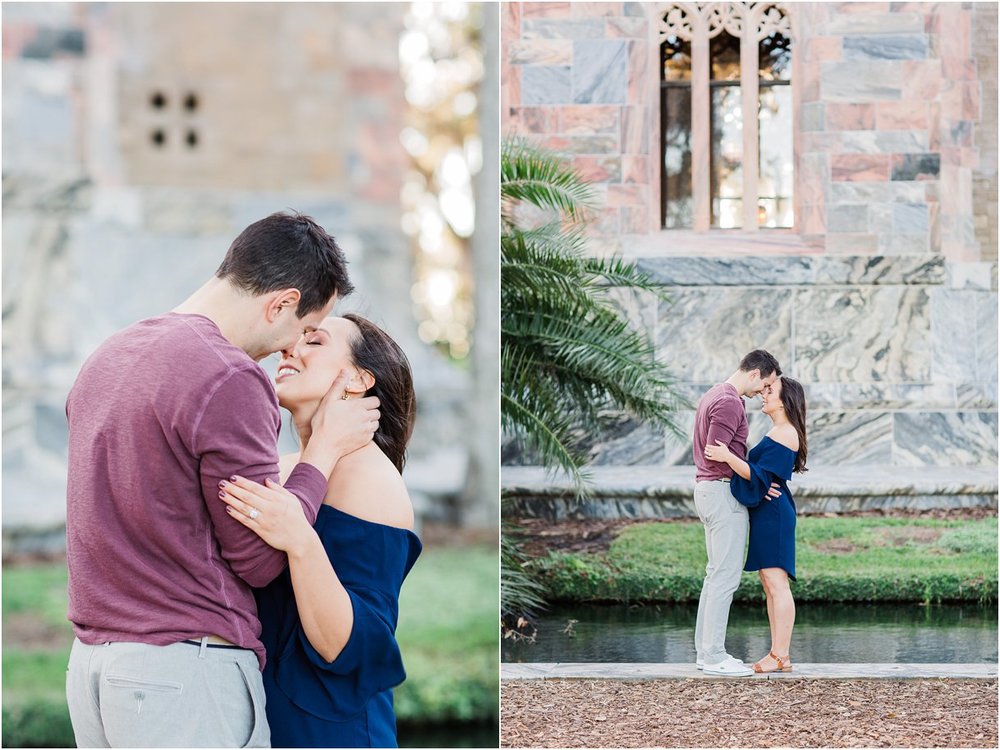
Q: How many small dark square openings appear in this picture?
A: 4